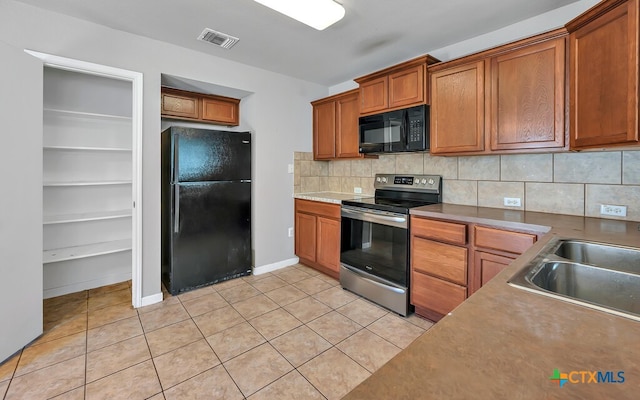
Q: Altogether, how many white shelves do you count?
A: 5